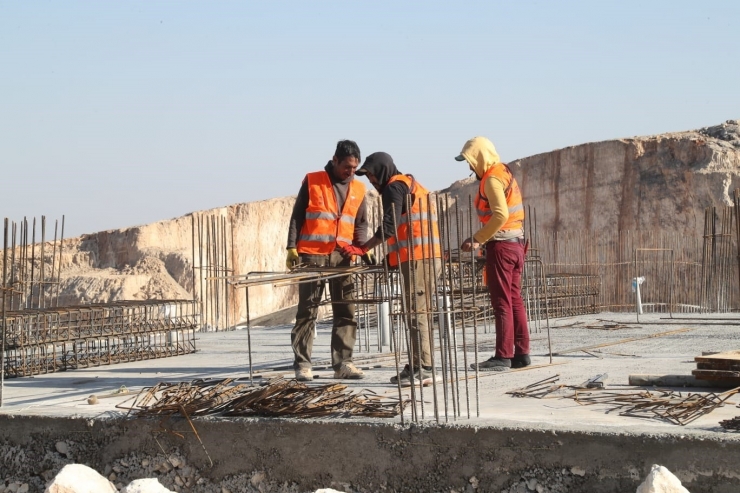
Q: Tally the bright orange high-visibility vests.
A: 3